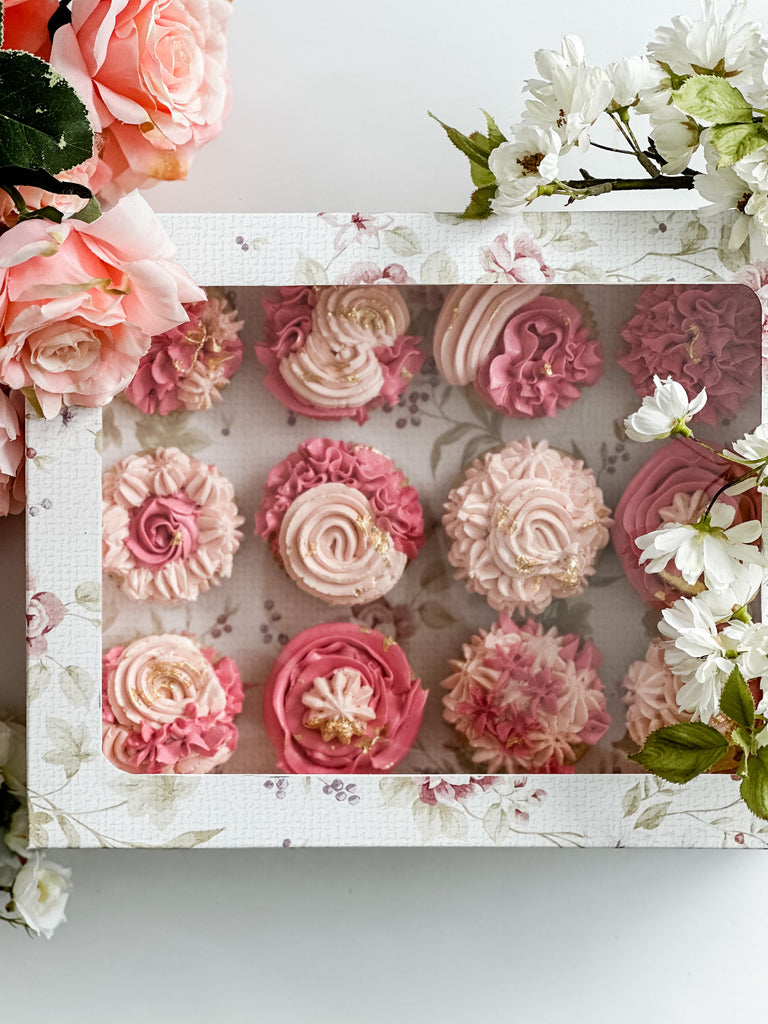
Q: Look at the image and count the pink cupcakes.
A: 12